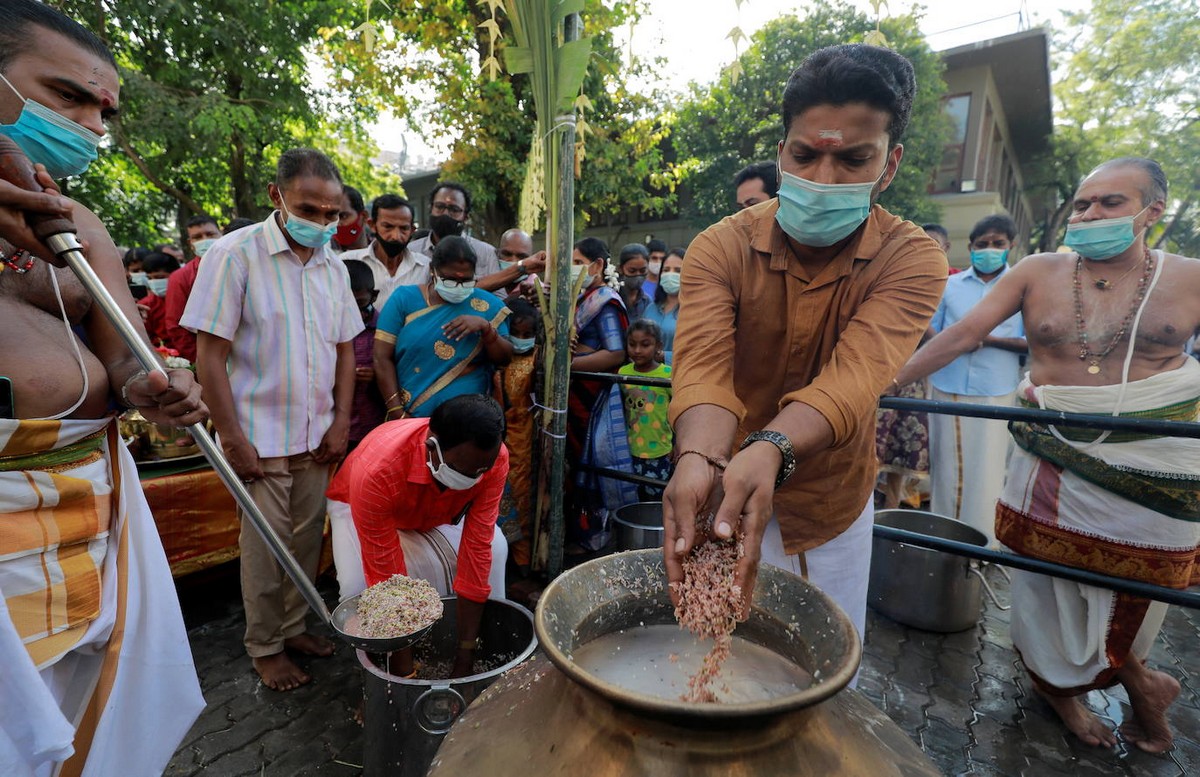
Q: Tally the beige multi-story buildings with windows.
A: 1